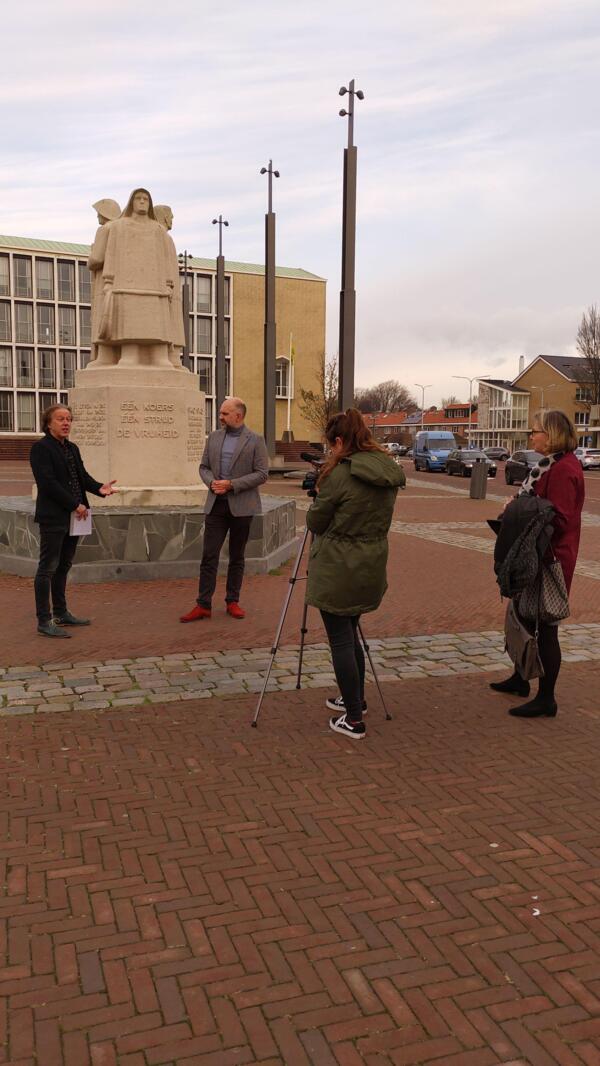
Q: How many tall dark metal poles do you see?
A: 4